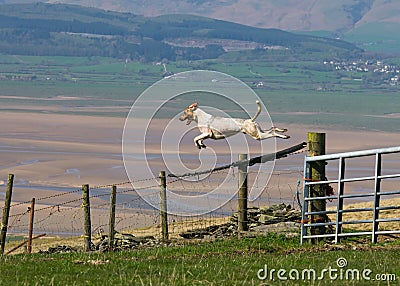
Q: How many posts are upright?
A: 7